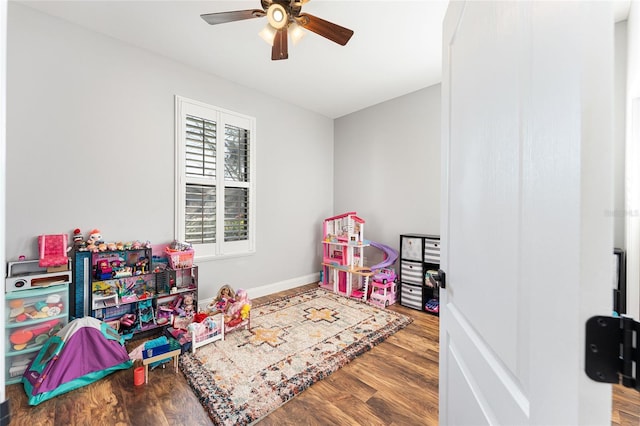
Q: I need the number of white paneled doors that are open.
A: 1